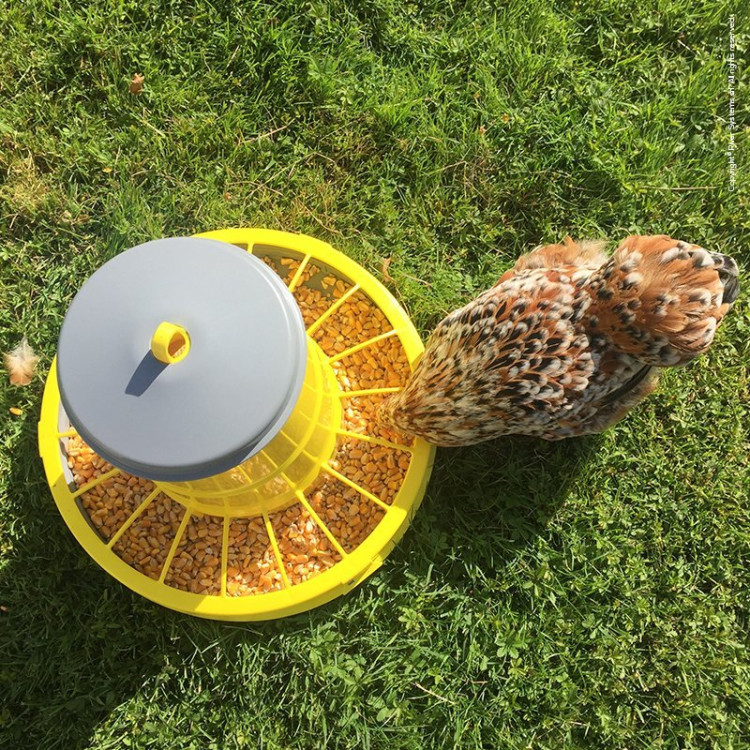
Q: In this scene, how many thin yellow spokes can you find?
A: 14